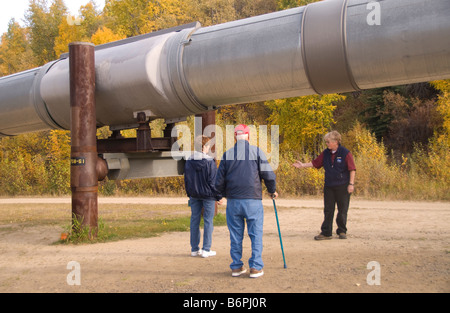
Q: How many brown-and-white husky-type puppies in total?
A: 0